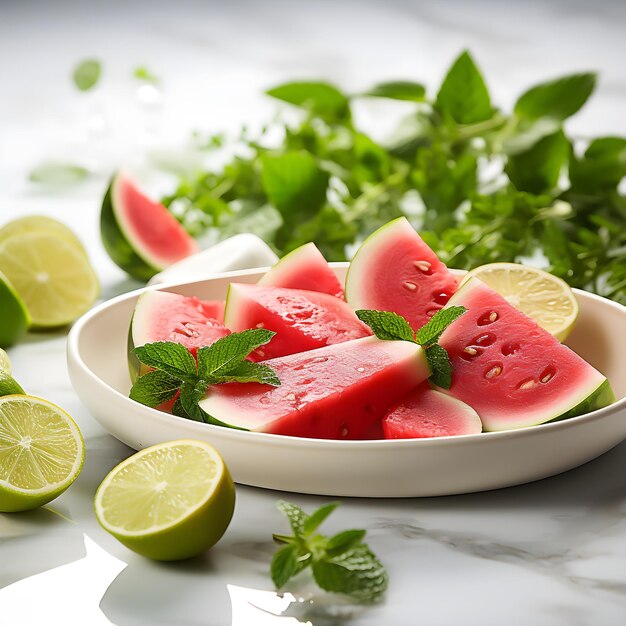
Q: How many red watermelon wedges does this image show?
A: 8